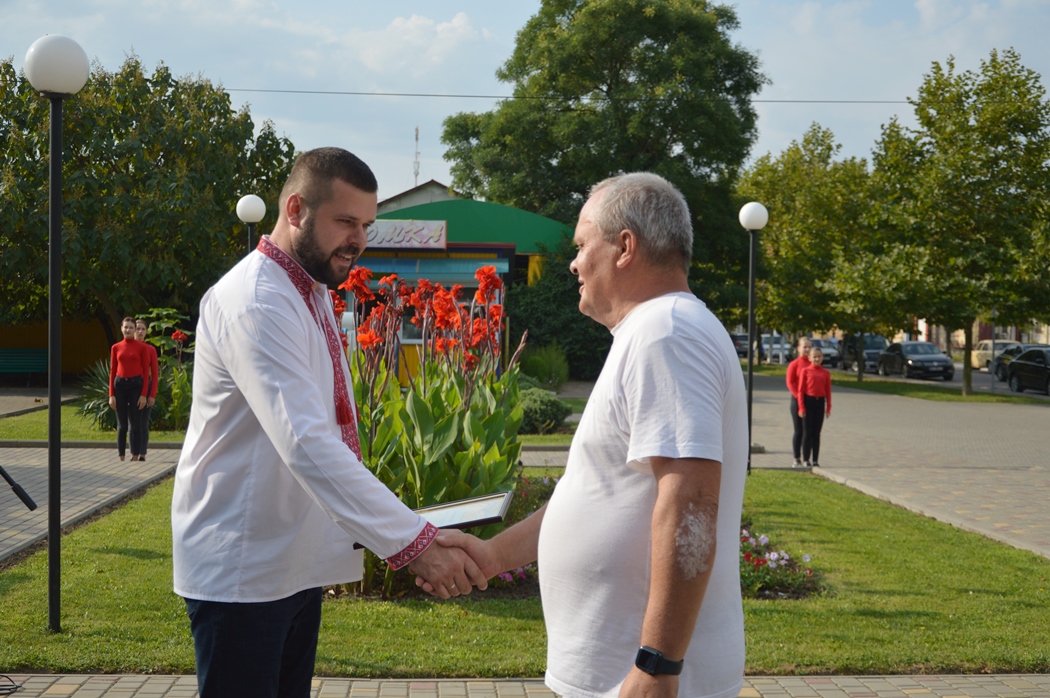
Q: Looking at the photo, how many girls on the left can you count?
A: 2